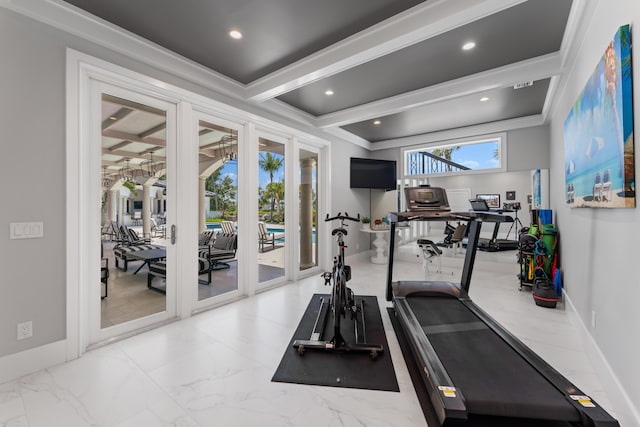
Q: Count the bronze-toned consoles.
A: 1